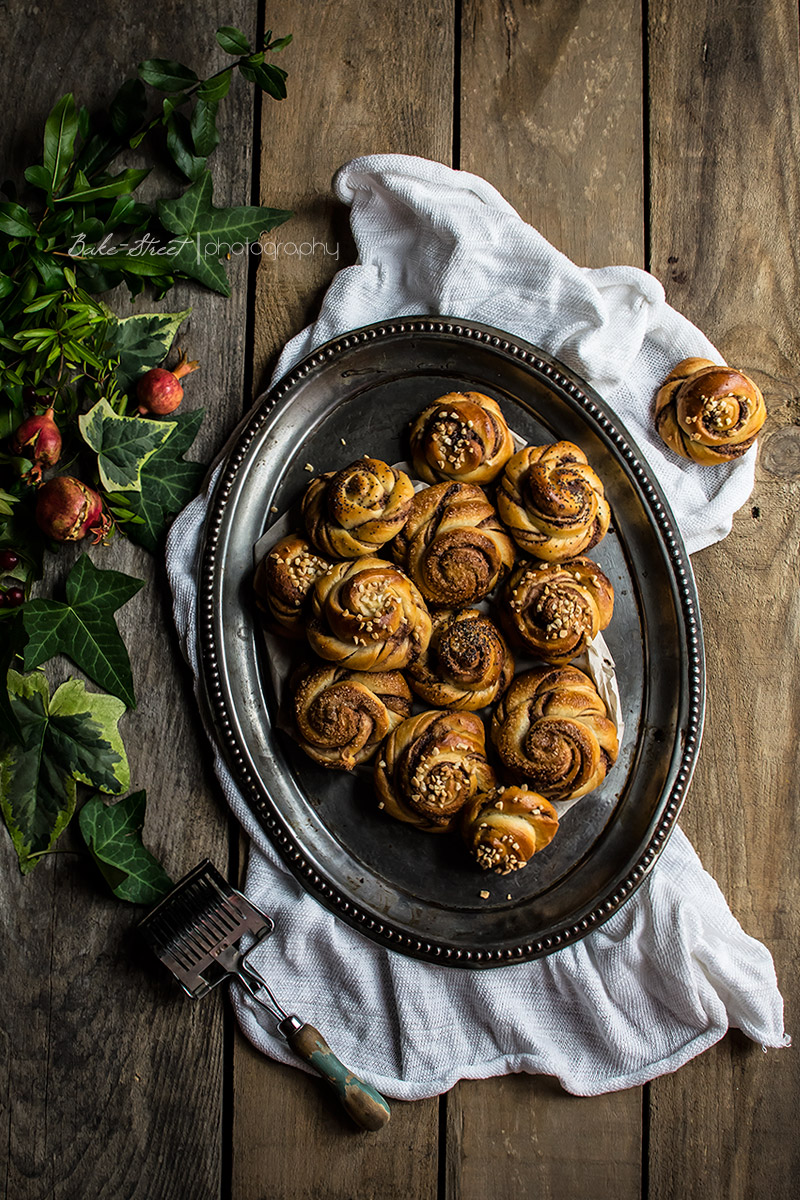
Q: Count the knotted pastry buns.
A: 13